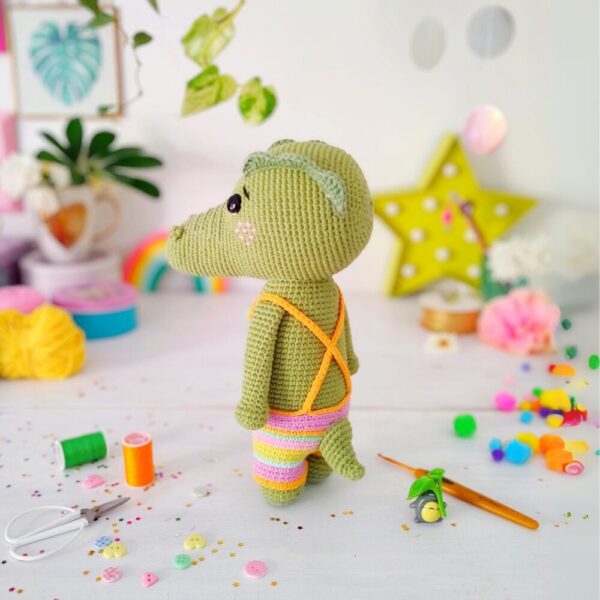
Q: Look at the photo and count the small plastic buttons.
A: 9